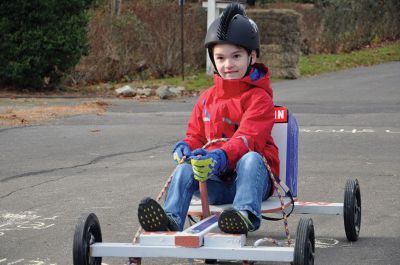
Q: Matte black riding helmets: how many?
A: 1